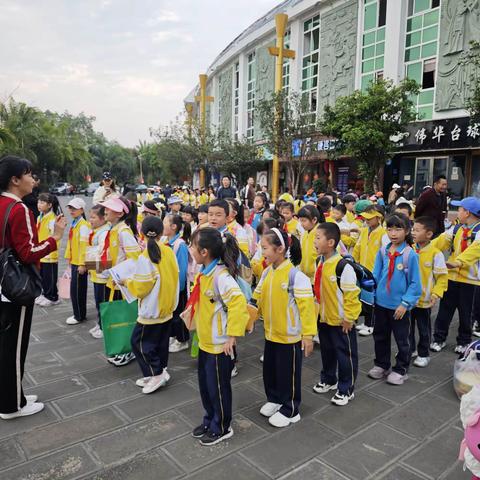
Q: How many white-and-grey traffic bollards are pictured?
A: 0